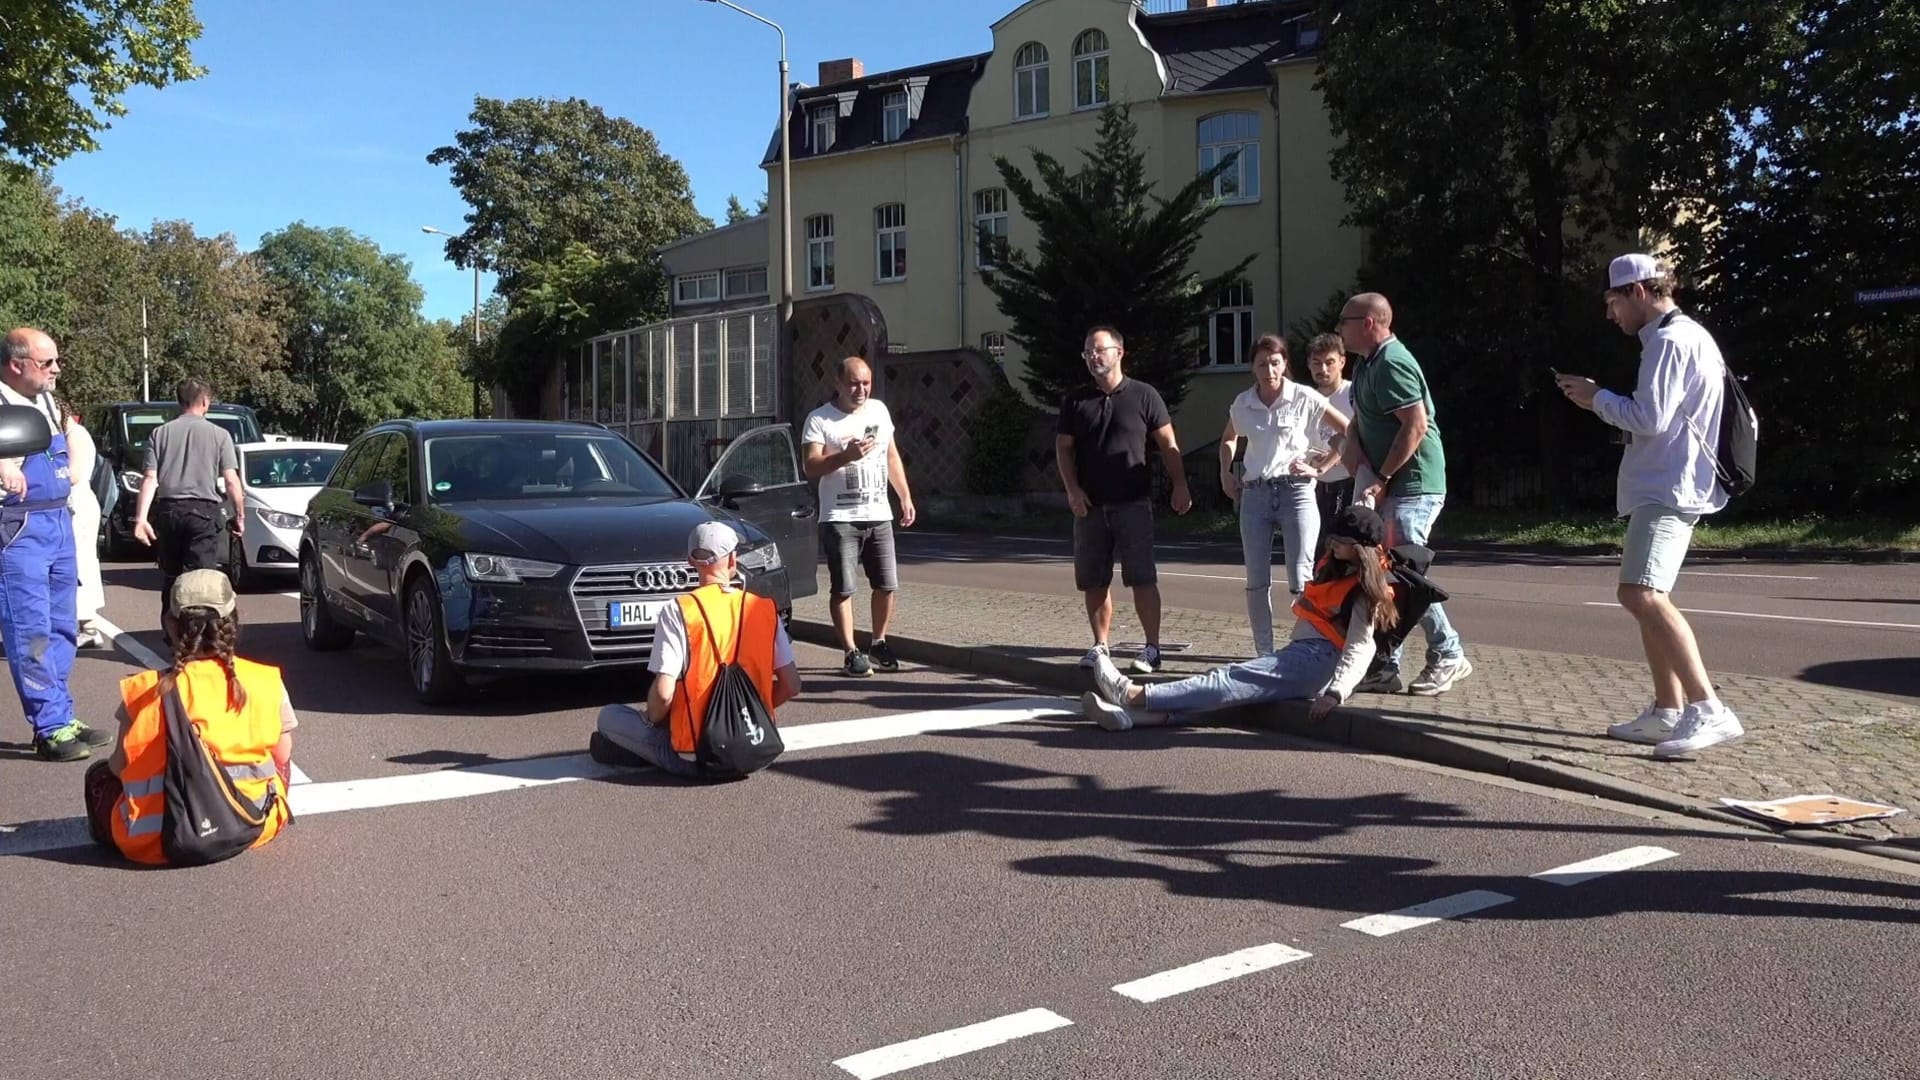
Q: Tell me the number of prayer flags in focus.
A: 0